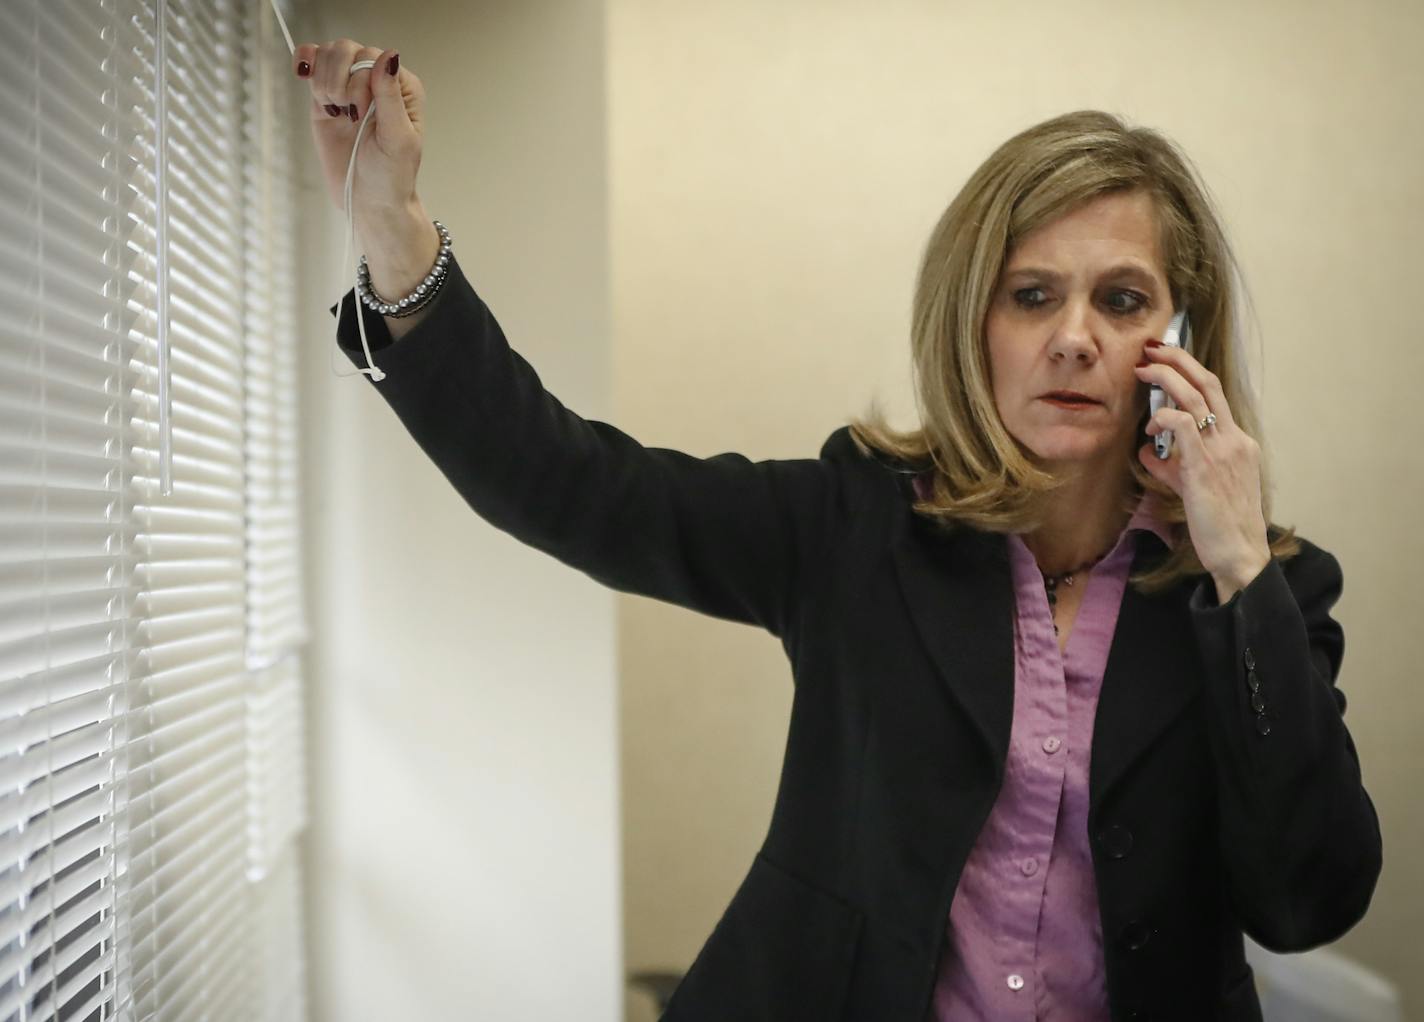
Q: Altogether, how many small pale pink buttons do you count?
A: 3